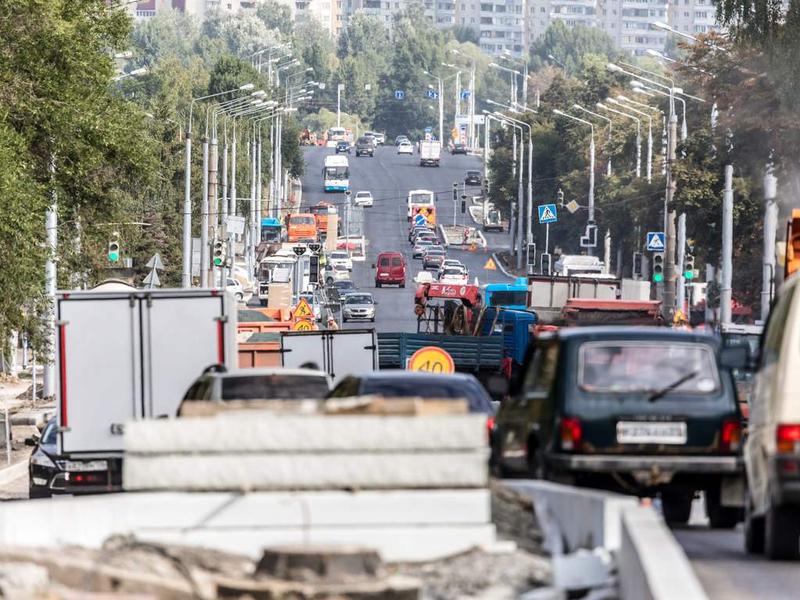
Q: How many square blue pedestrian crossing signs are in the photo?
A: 2